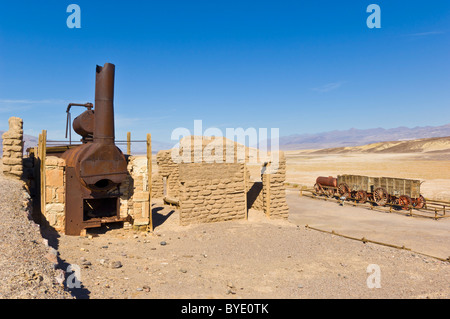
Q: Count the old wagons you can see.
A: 3